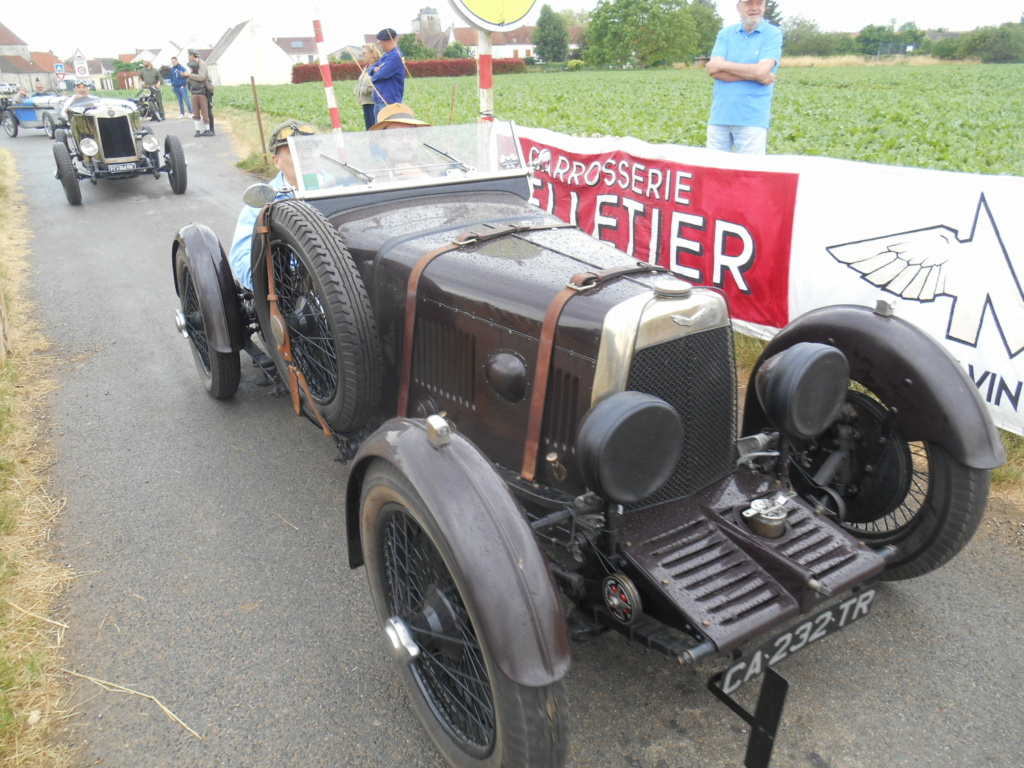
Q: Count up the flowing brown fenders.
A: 3